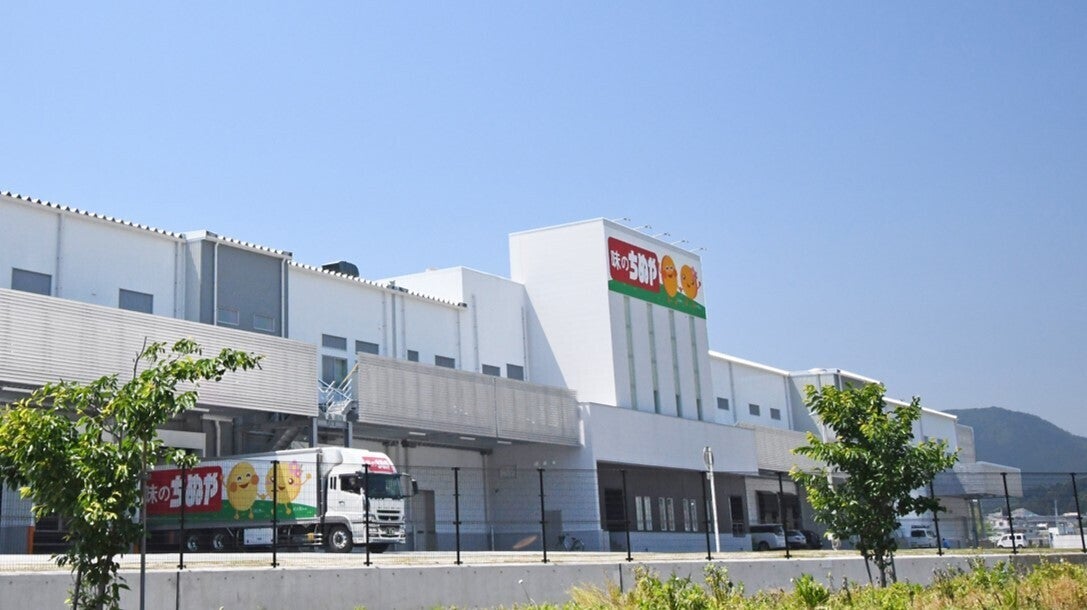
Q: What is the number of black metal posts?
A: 11